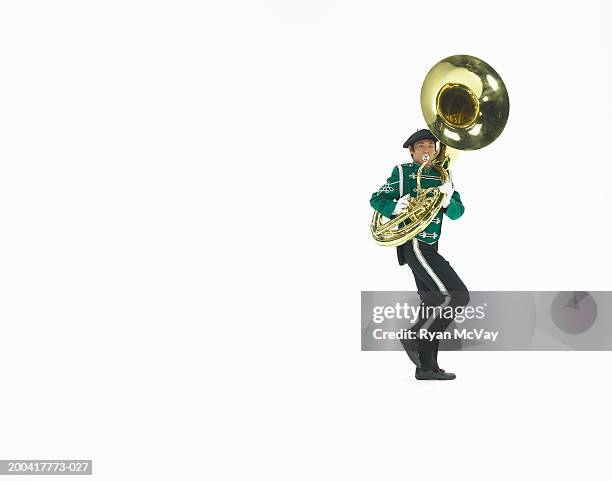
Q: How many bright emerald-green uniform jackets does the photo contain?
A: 1